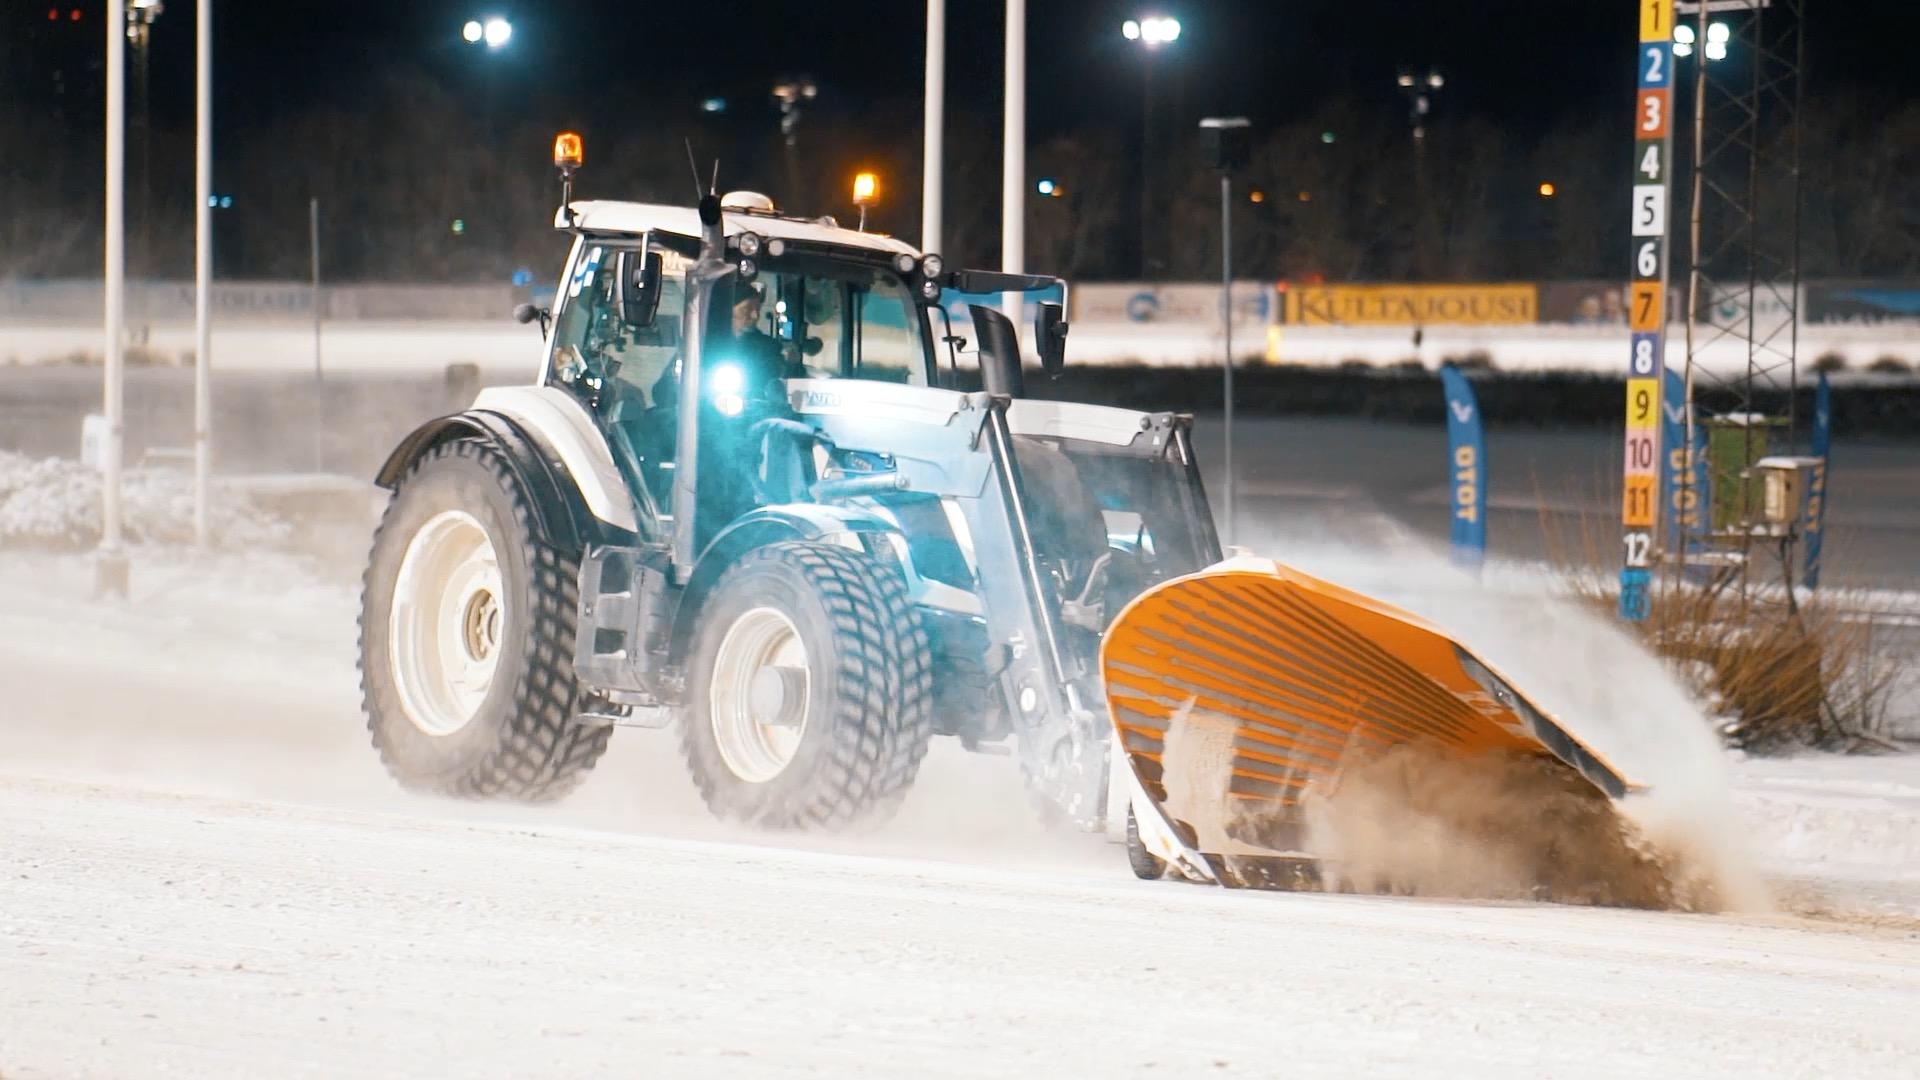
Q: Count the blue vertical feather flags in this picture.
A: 3